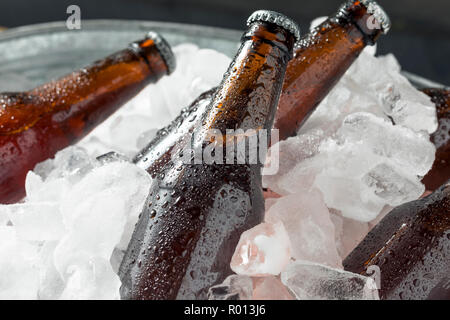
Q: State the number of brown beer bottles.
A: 5